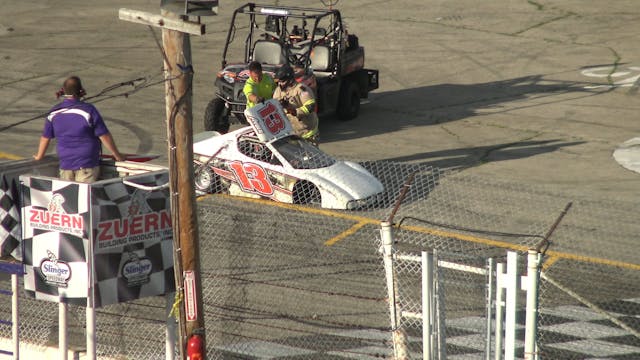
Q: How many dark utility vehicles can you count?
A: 1